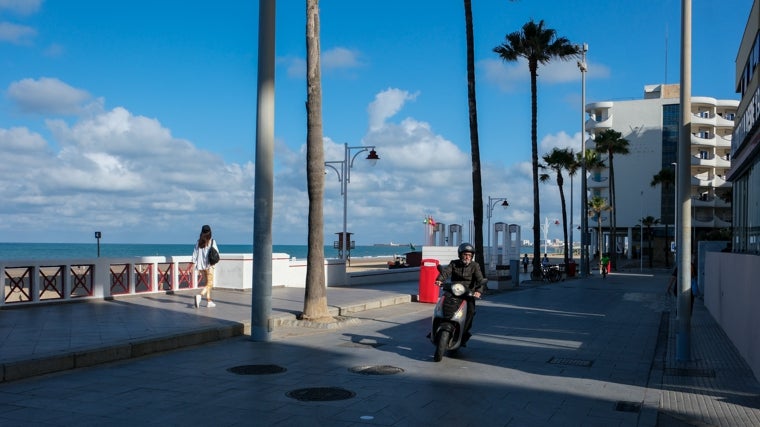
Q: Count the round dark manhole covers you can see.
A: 3